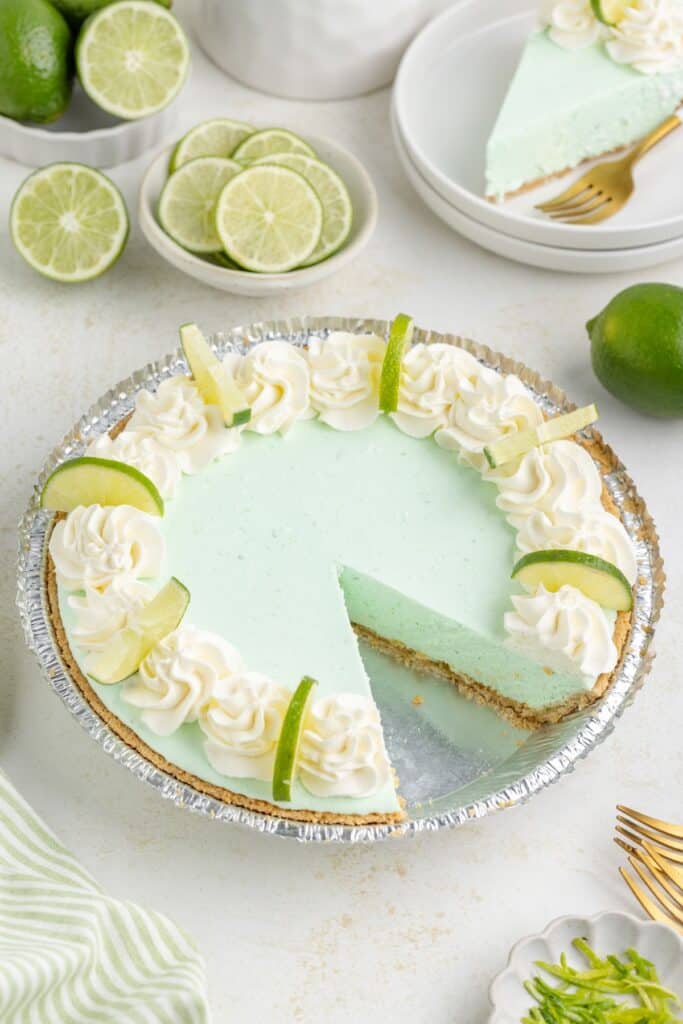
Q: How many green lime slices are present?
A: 13